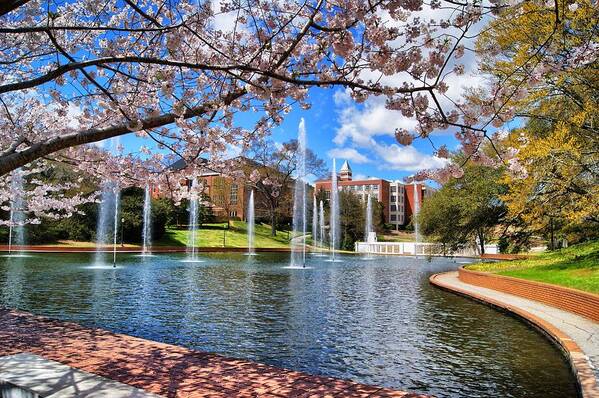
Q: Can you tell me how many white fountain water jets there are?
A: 11